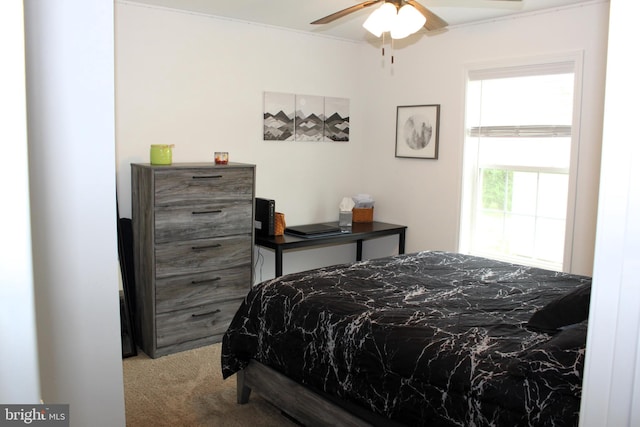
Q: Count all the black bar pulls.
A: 5